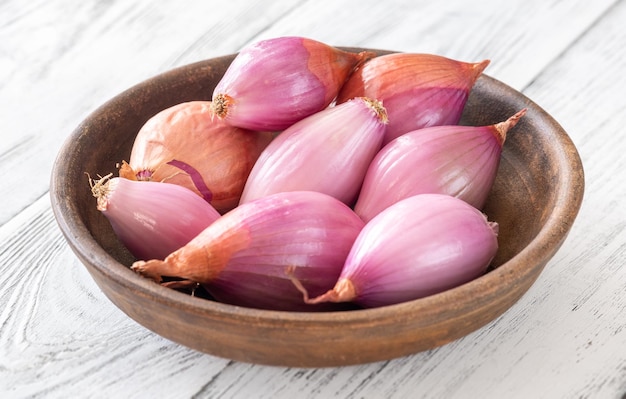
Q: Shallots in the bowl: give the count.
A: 8